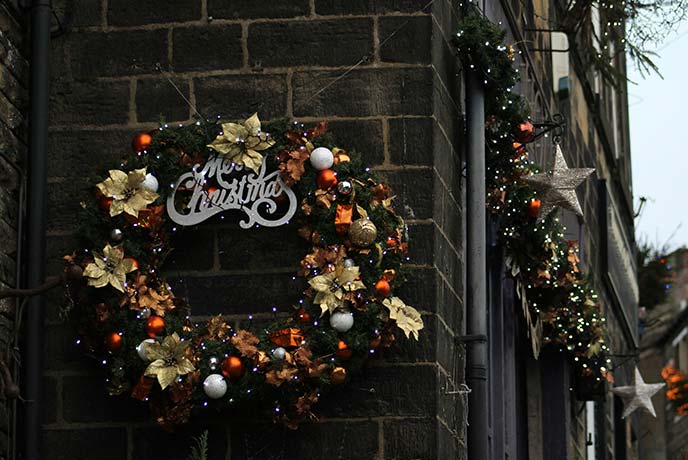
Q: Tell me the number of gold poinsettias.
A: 6